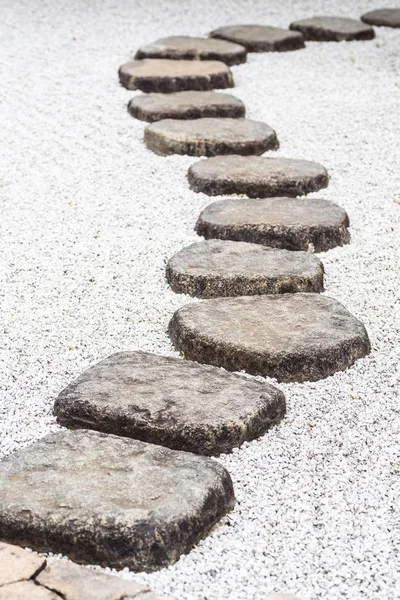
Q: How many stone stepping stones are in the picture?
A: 13